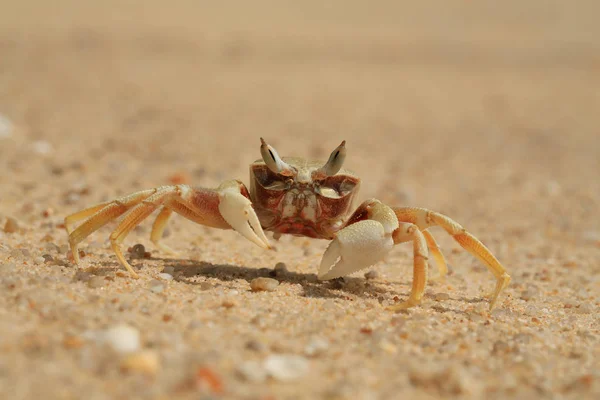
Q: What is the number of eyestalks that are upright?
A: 2